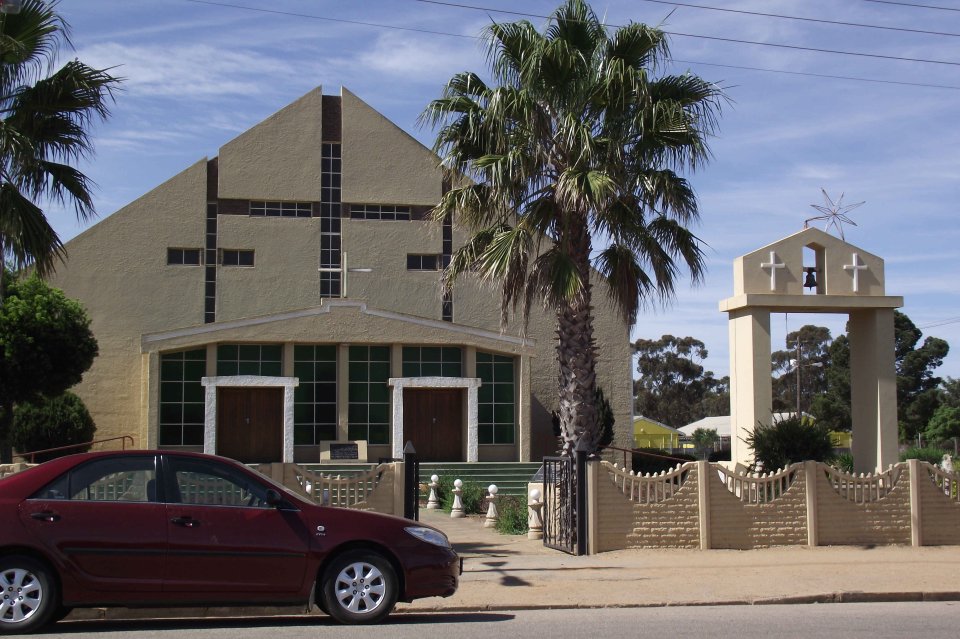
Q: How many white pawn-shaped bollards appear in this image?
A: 4